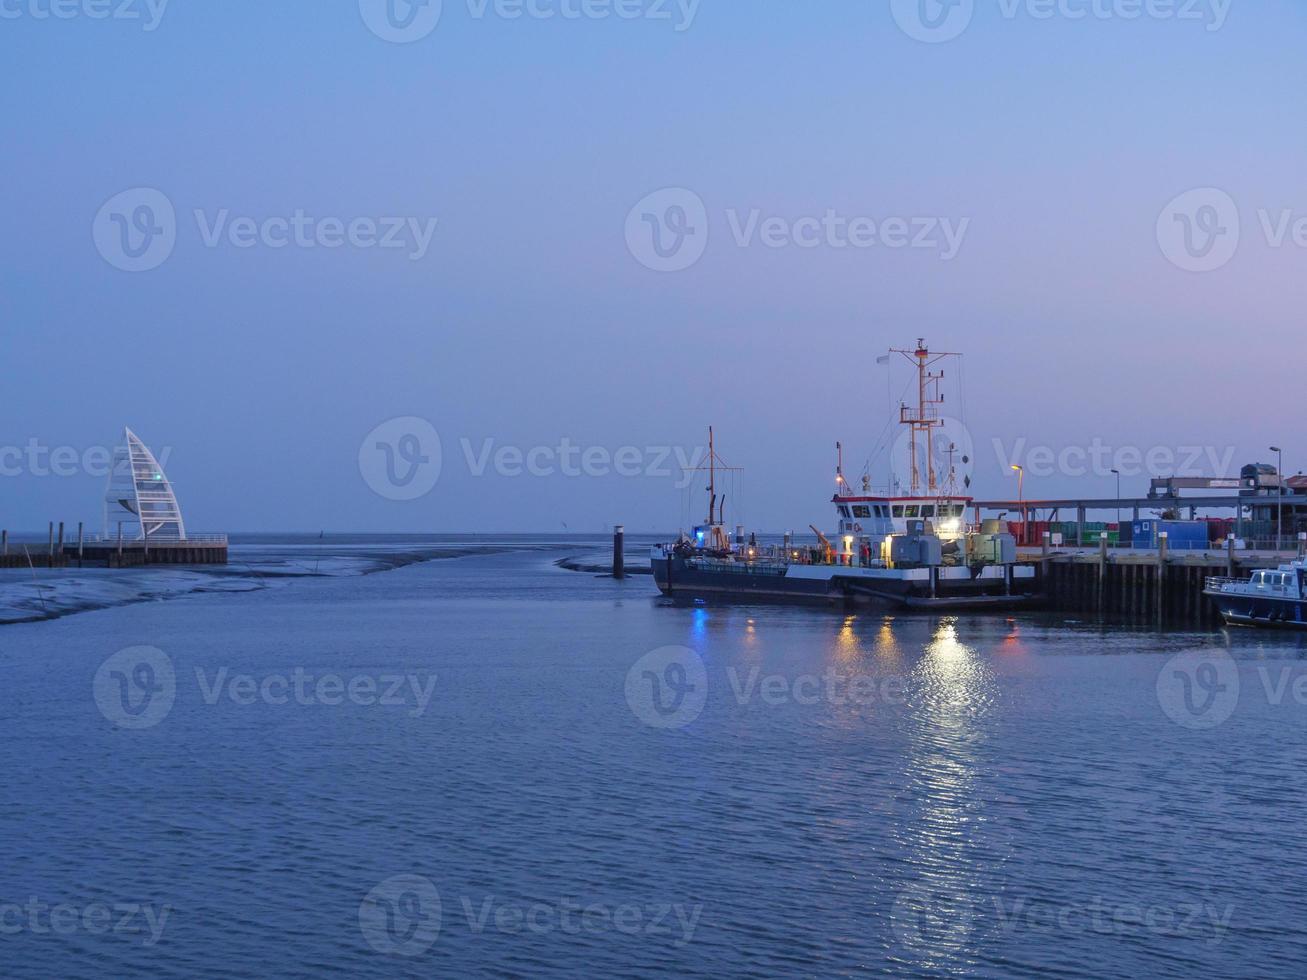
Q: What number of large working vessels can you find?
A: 1